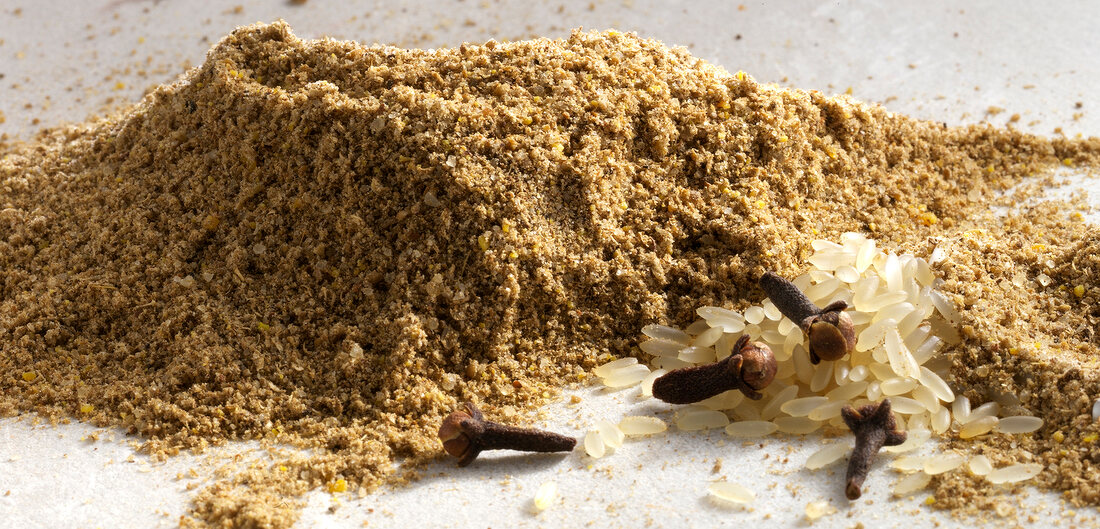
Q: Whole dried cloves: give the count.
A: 4